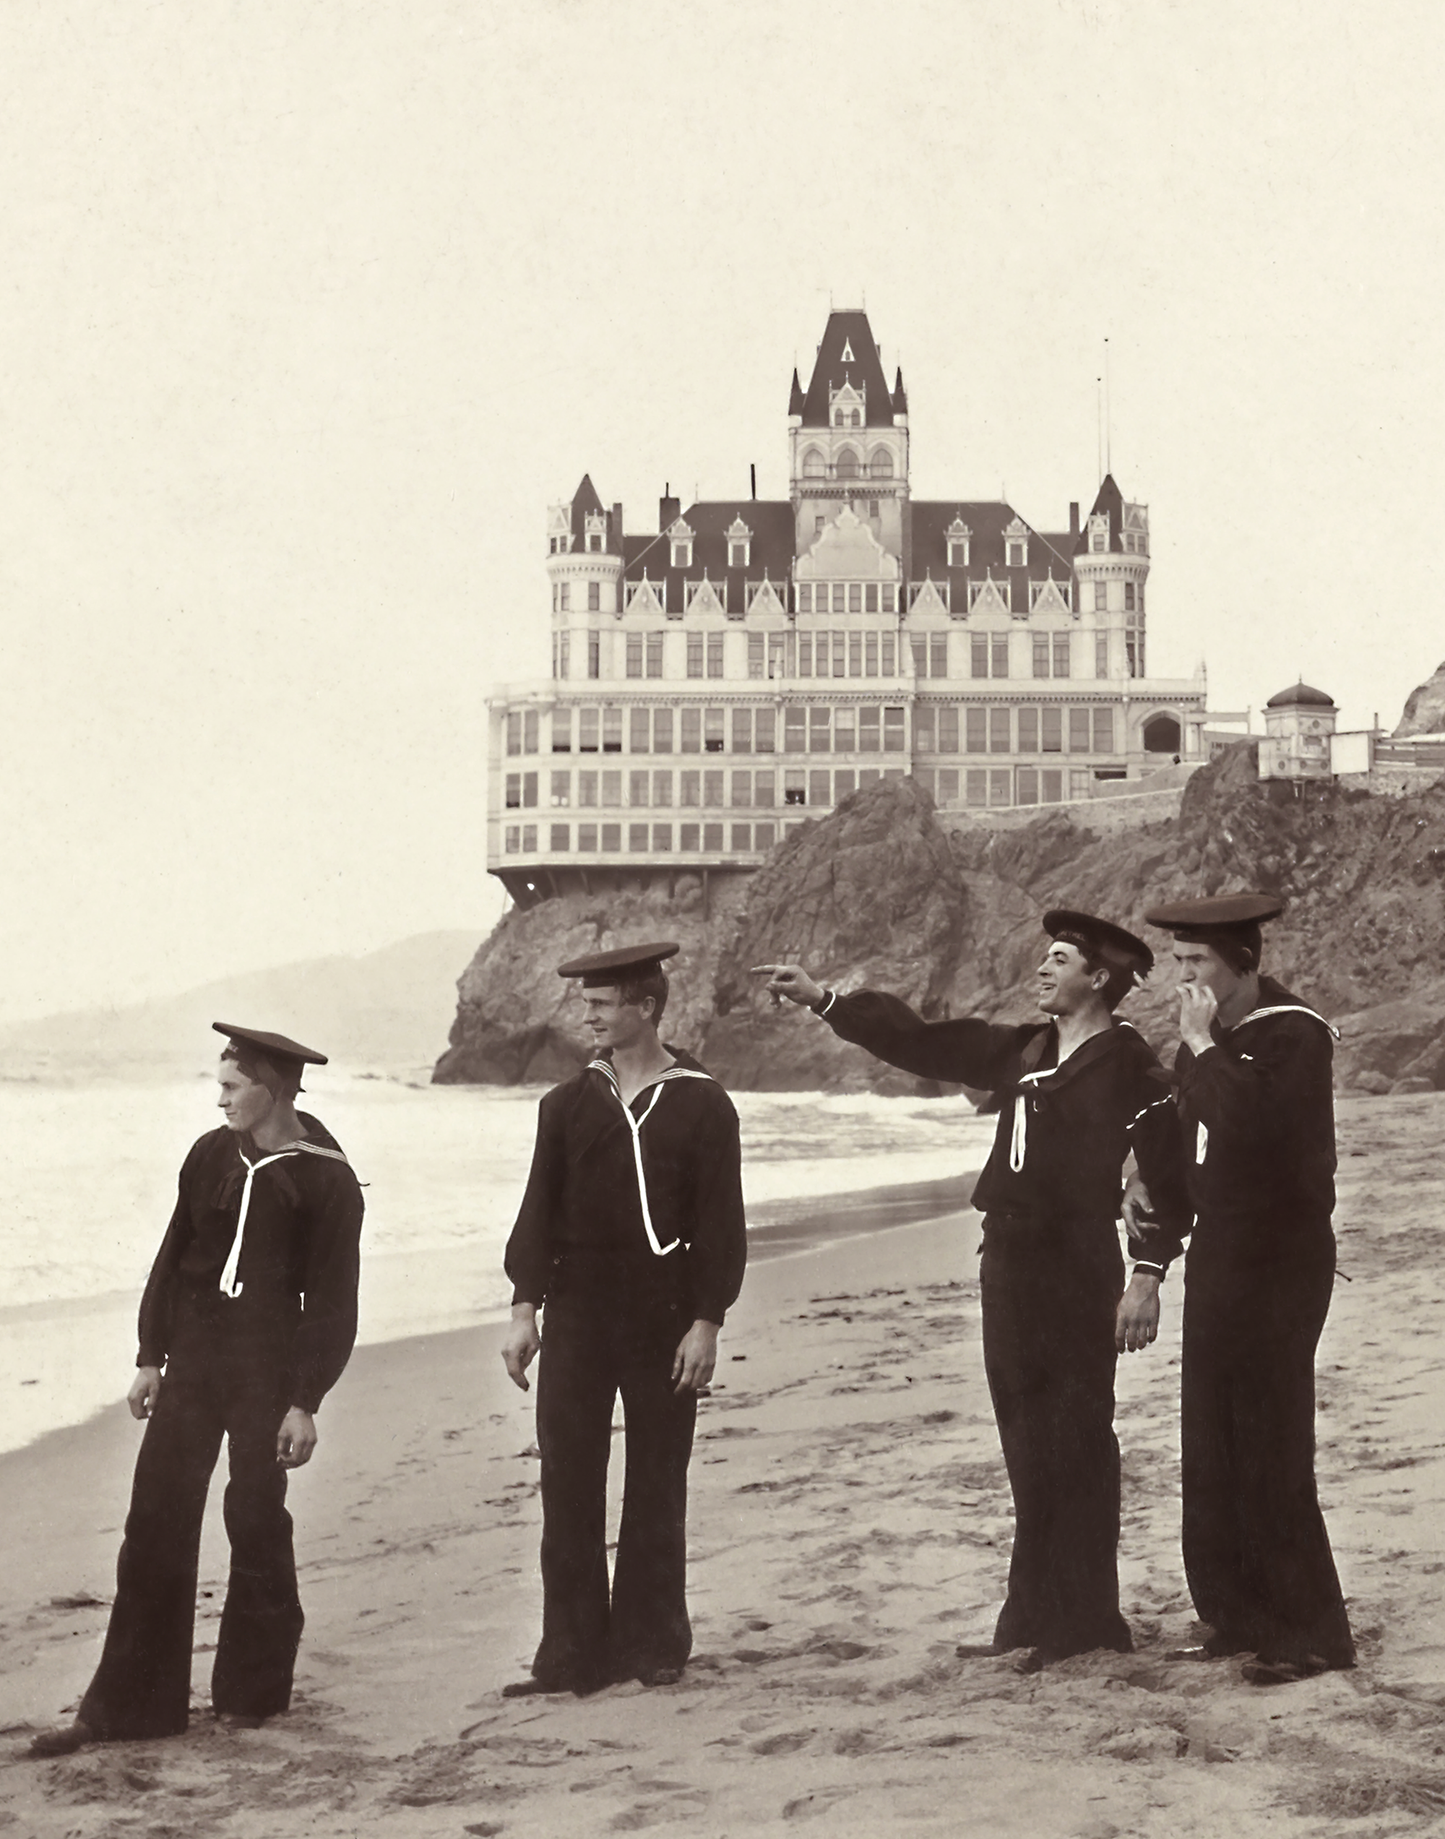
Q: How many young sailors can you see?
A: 4